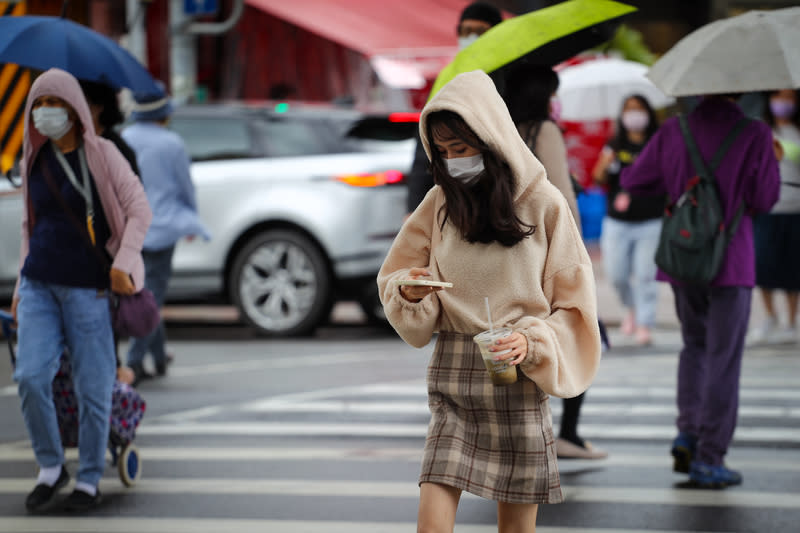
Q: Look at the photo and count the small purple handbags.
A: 1